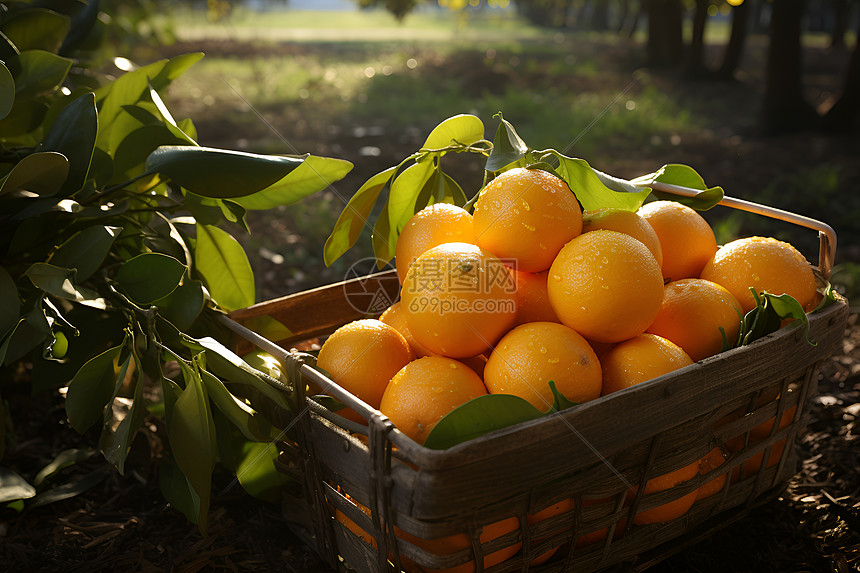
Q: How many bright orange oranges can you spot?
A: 14